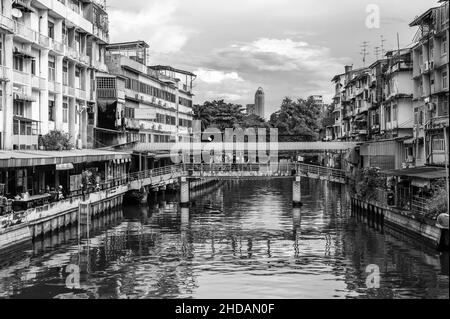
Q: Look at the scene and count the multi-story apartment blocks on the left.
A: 2